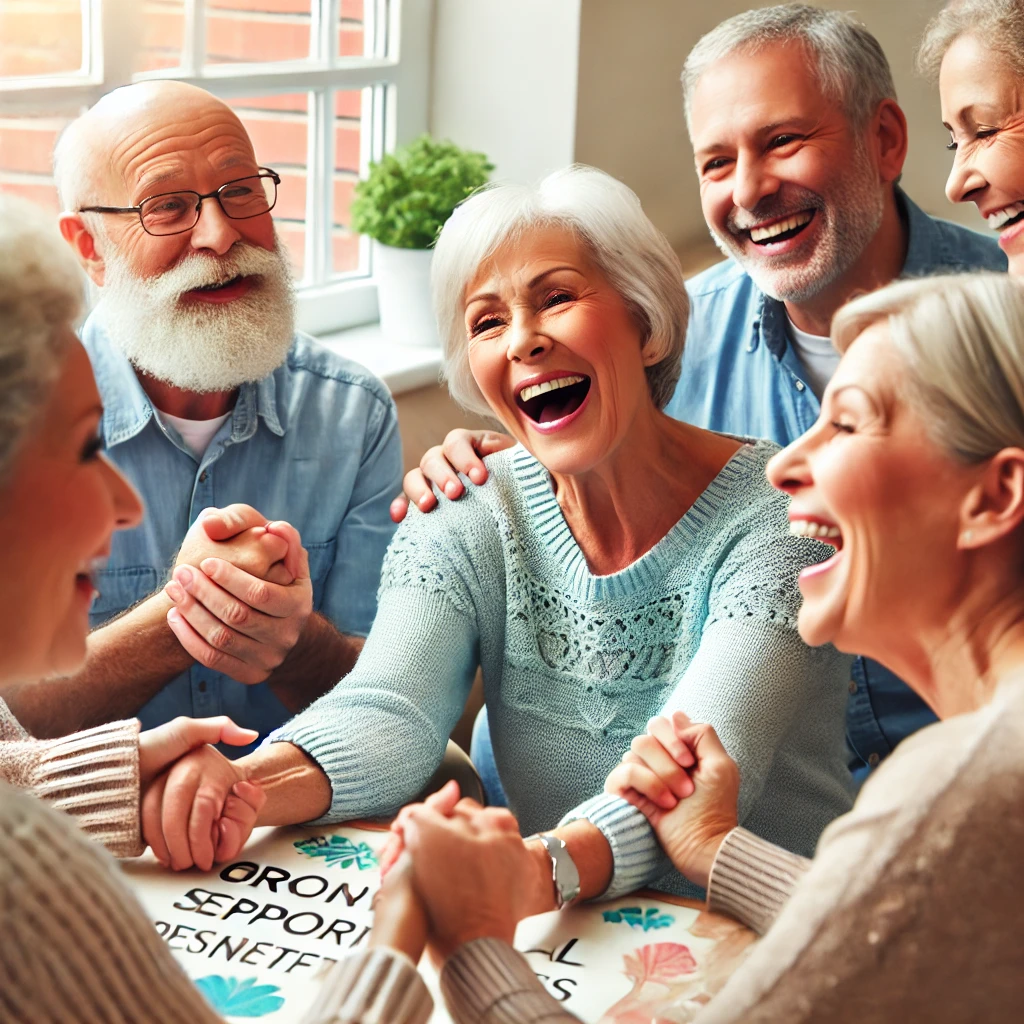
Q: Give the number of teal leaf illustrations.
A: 3